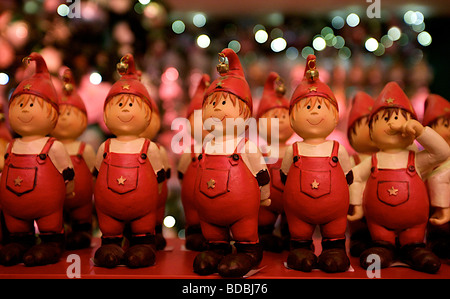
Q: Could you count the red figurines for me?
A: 12